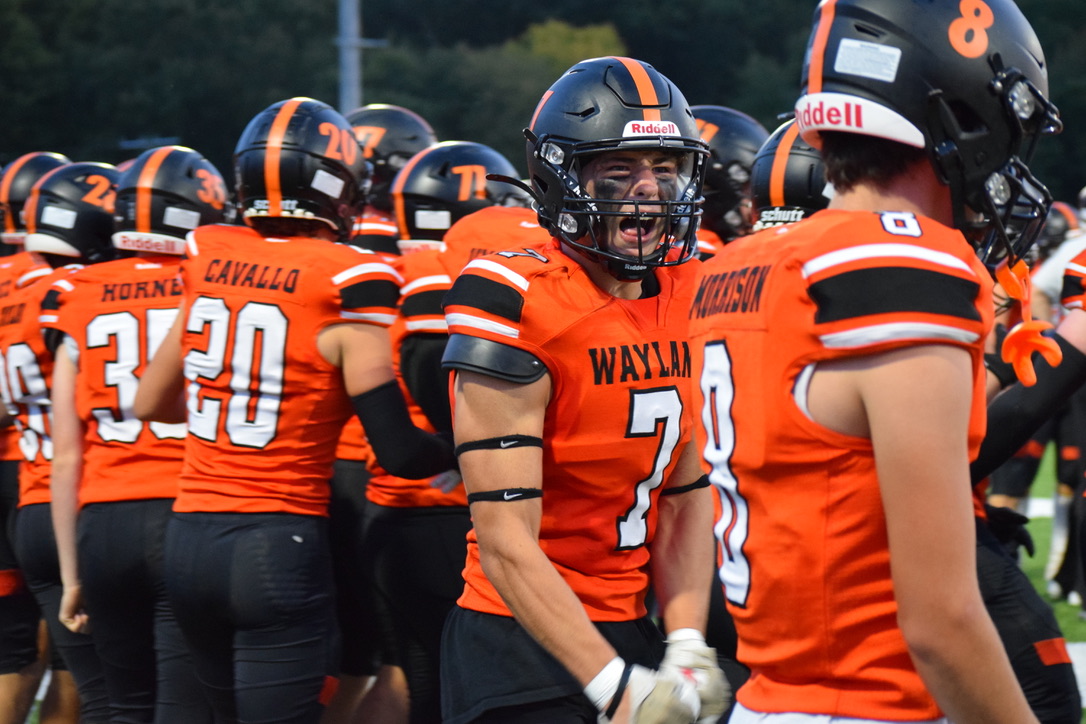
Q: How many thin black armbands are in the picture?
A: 3